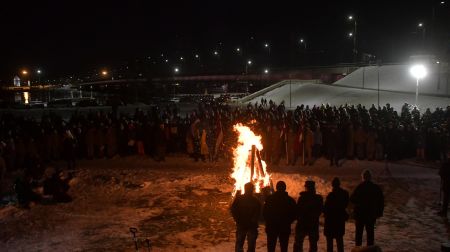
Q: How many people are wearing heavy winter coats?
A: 5